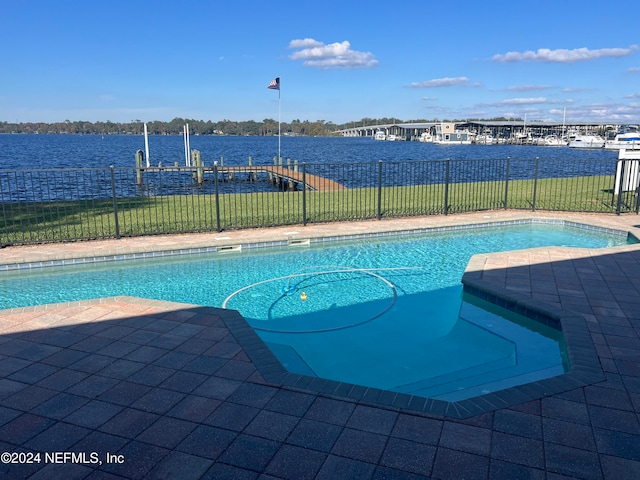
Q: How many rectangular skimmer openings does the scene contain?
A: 2